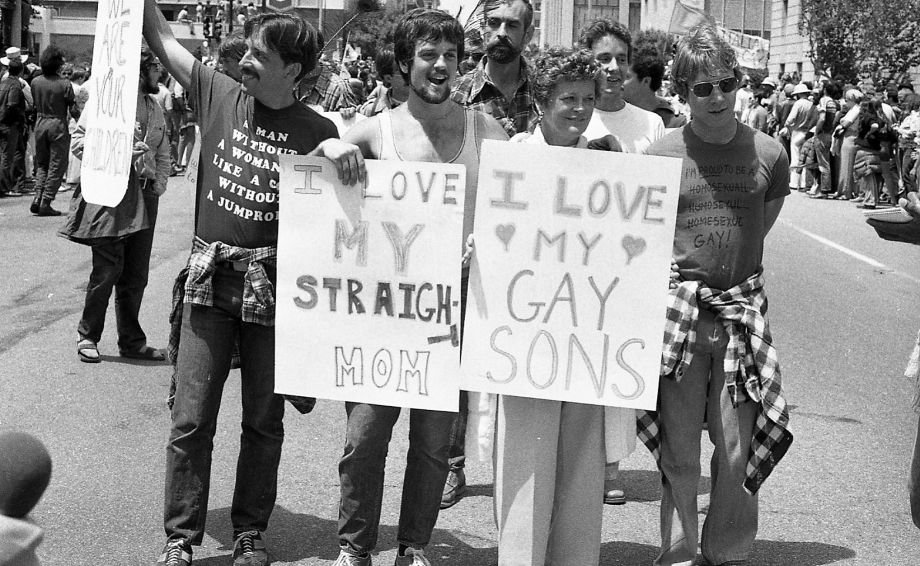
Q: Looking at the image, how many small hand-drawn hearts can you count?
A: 2